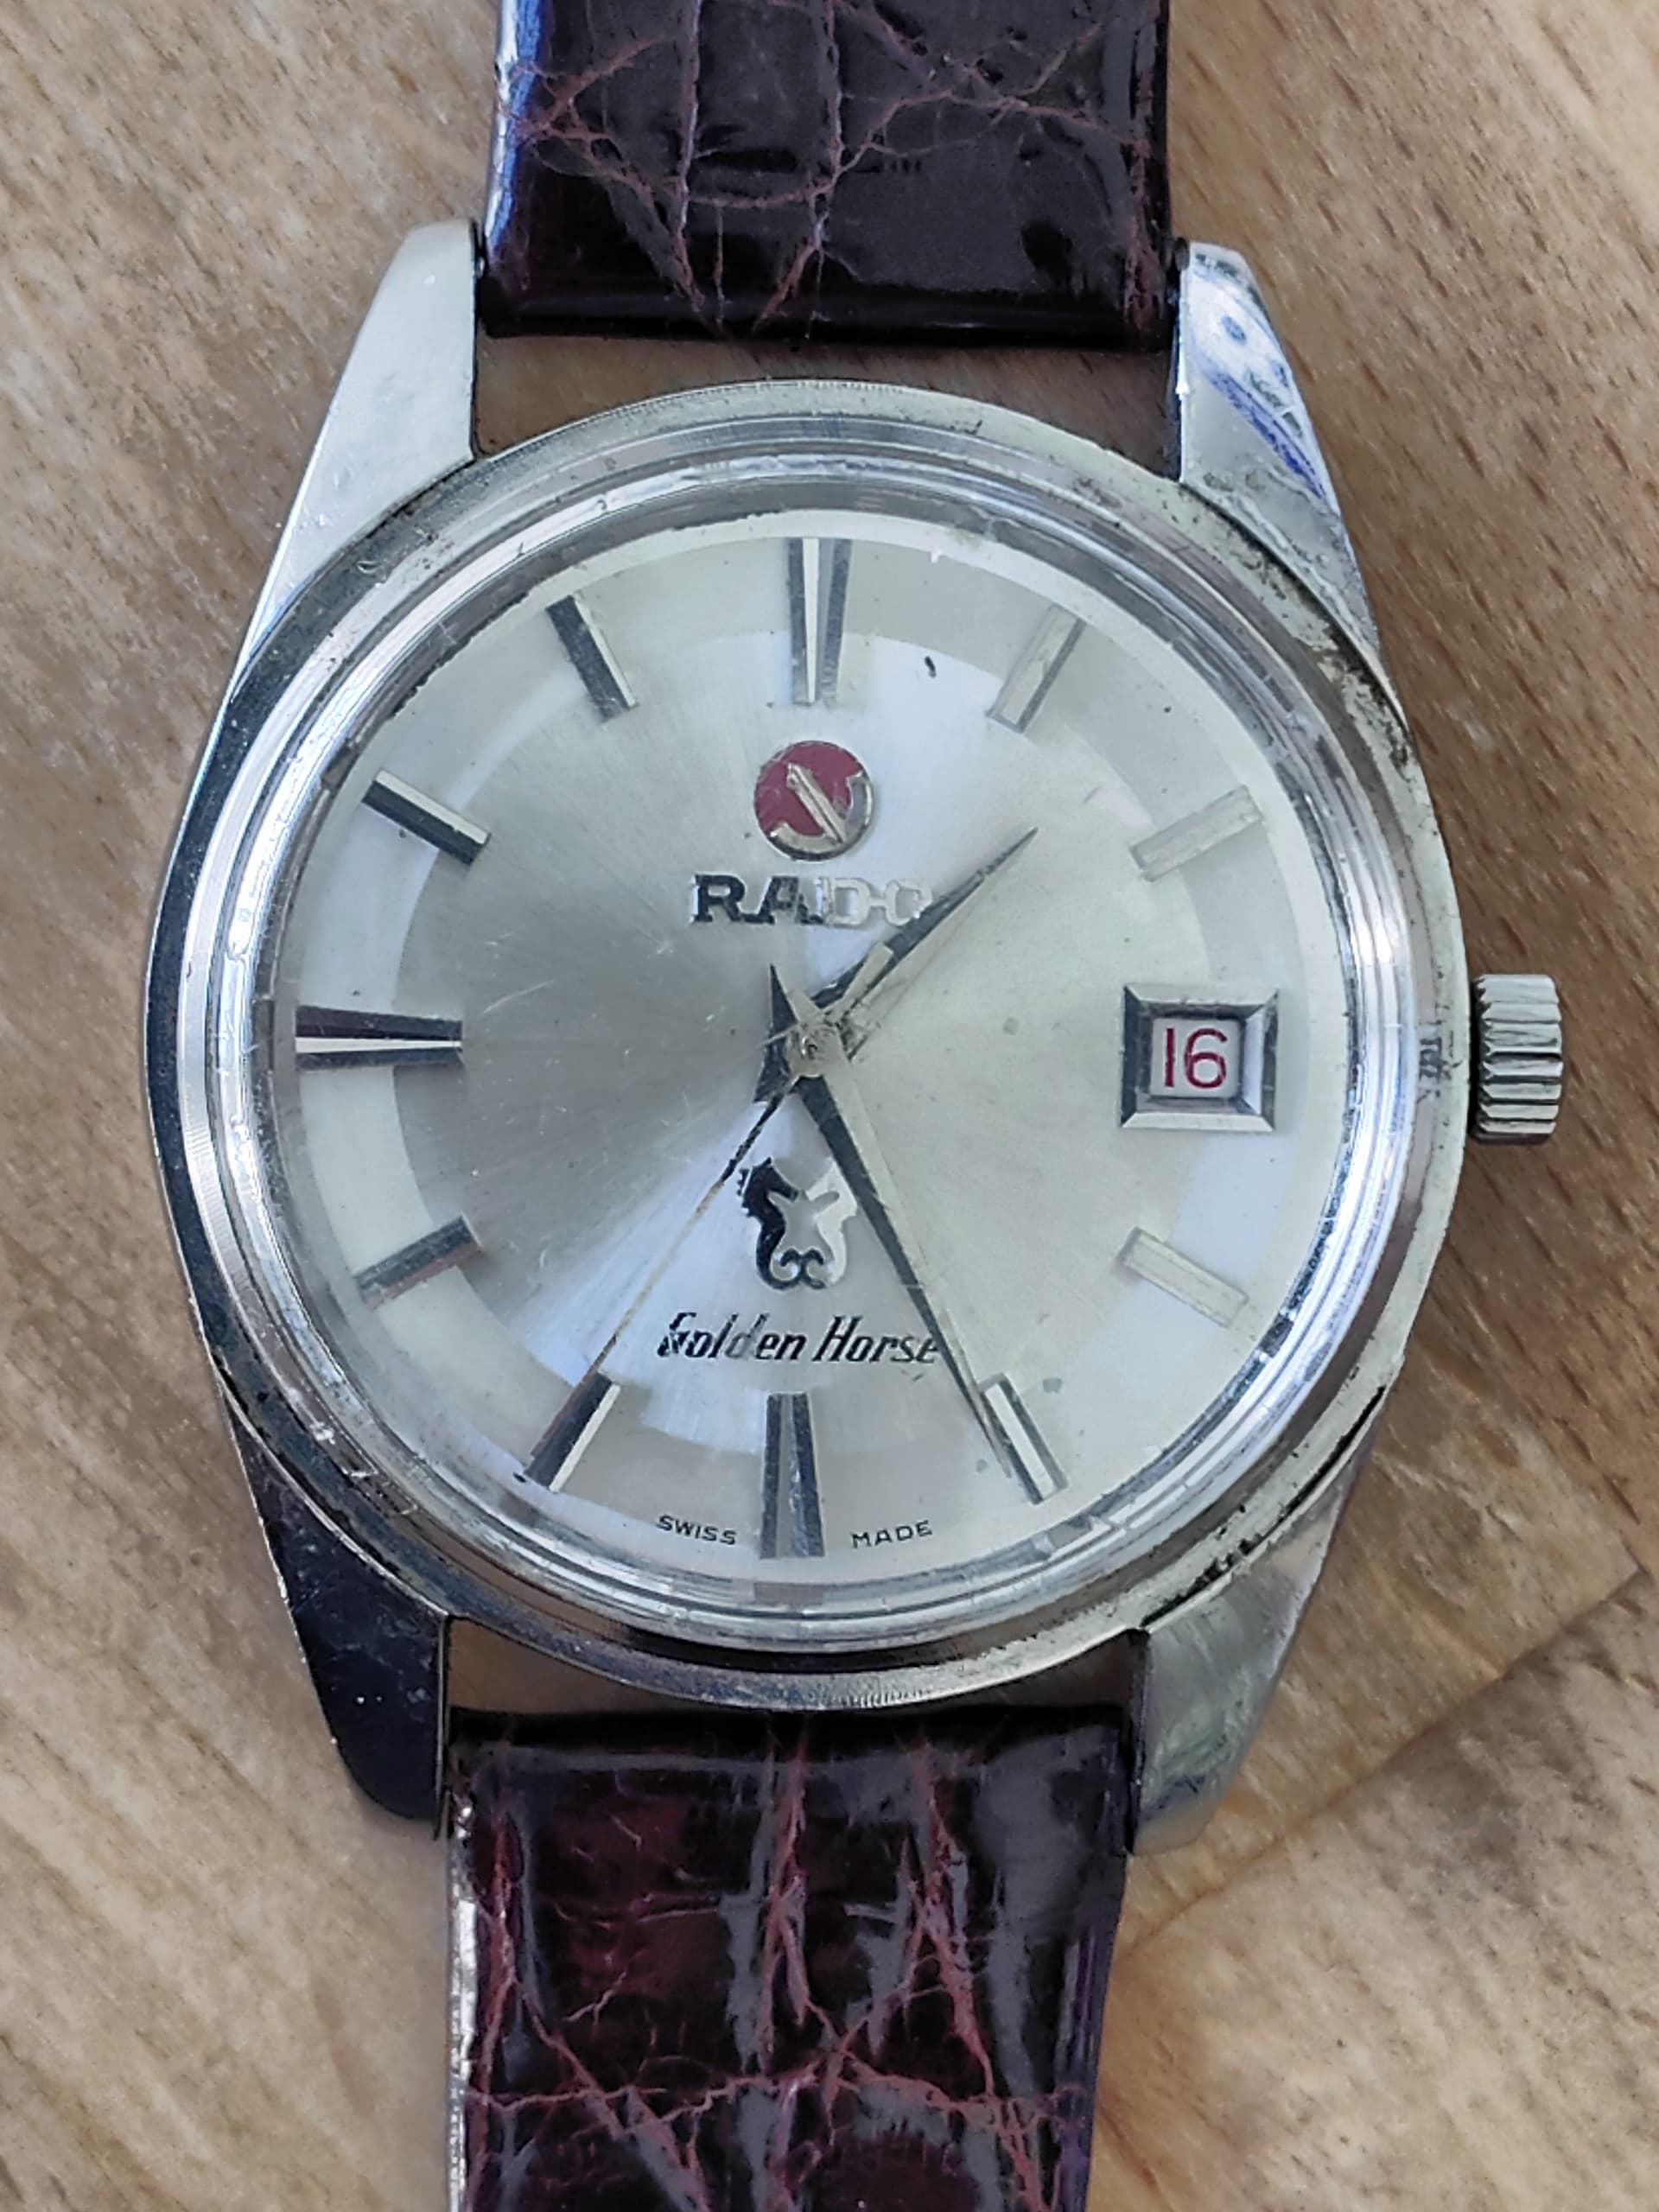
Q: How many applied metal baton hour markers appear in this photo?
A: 11